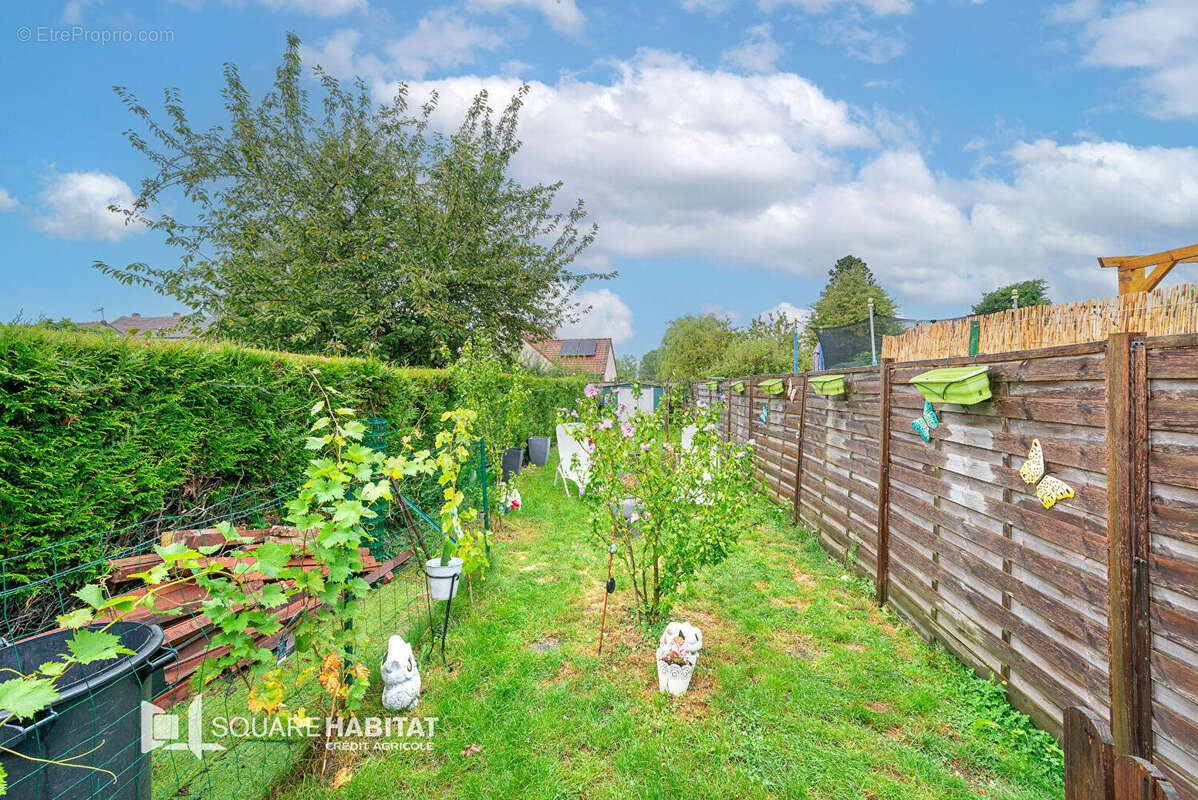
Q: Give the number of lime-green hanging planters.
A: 5